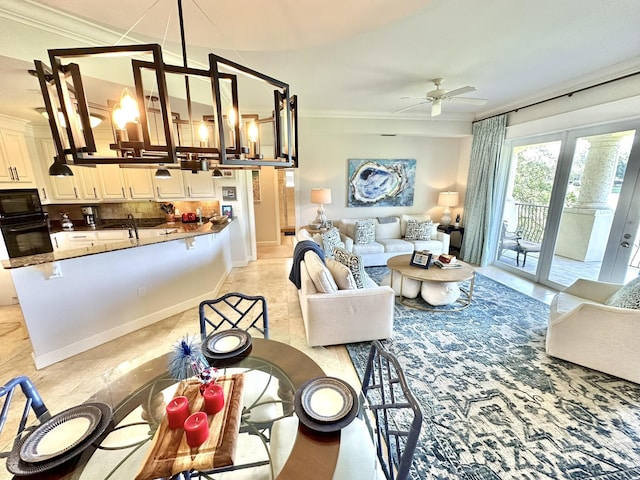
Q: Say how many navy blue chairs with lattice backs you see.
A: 3